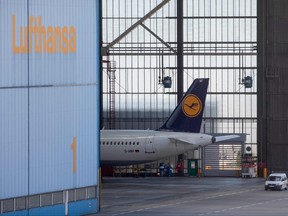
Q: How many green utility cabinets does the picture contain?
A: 1